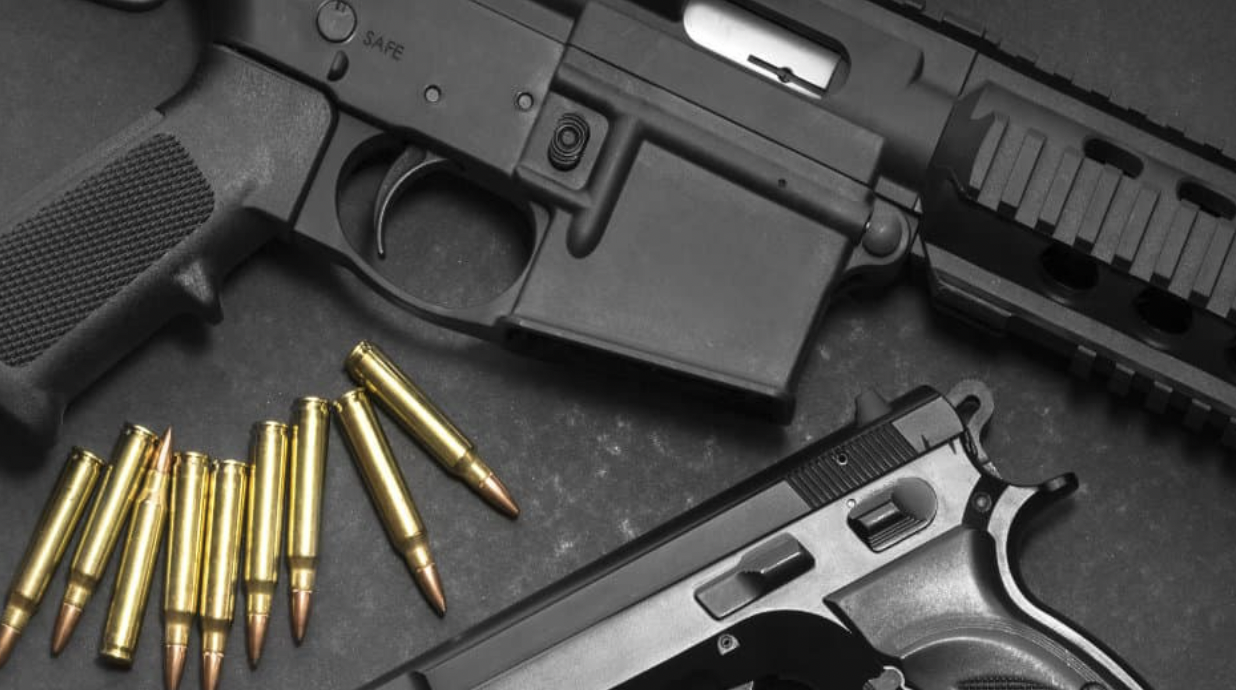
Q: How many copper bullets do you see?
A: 9